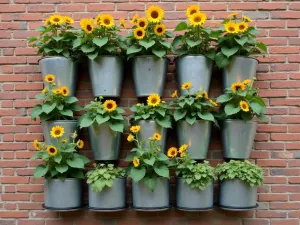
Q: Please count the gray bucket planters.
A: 15